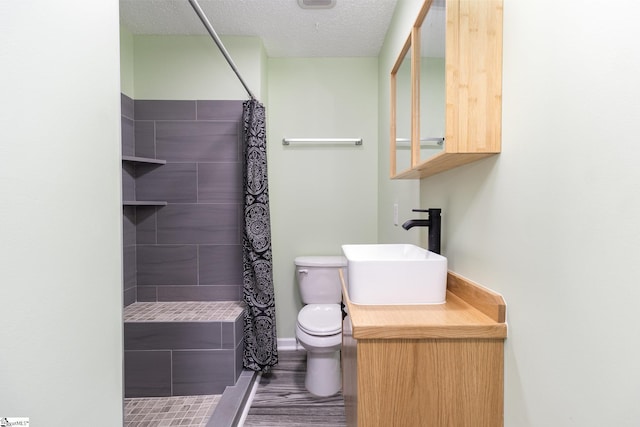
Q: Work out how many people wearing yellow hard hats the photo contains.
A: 0